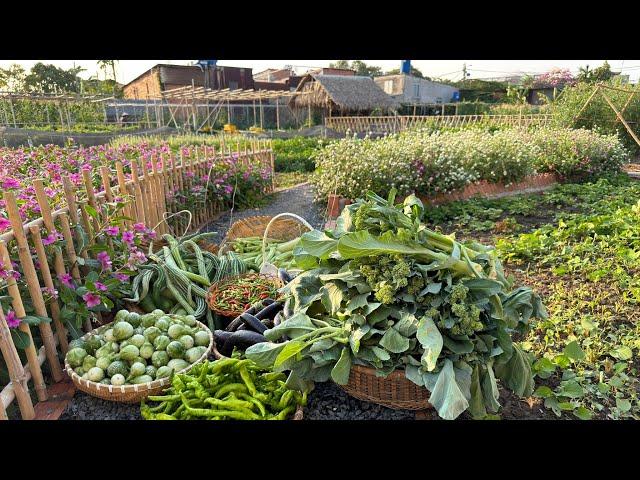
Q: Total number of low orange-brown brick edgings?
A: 1